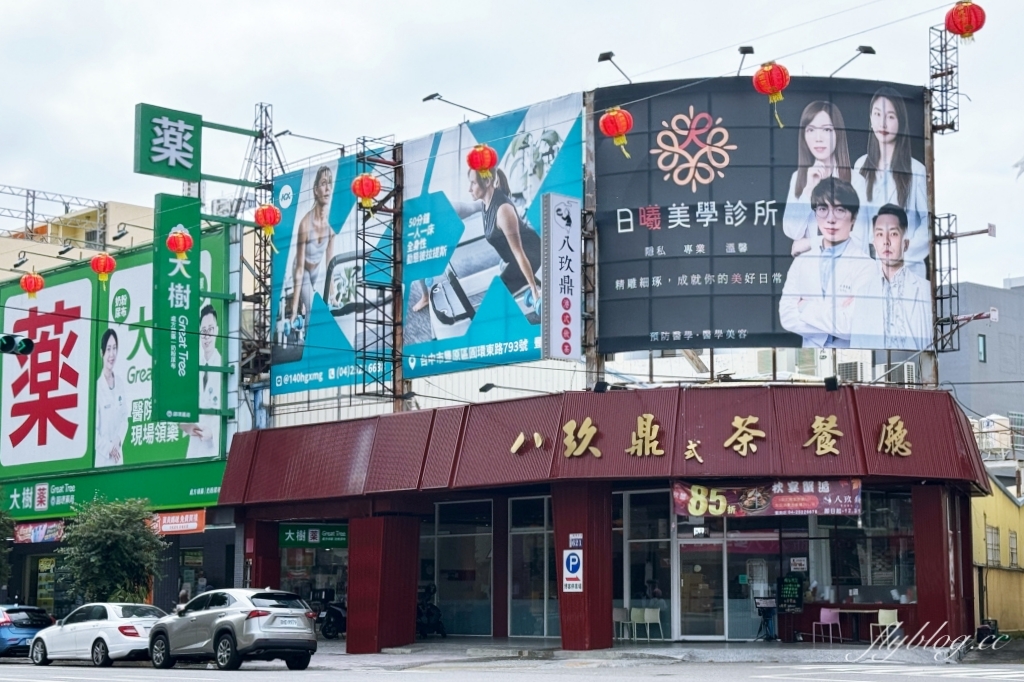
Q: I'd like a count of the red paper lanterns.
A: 9